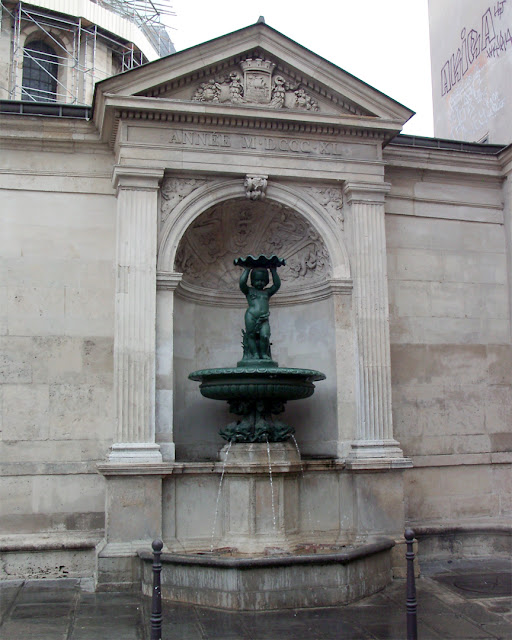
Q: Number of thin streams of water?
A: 3